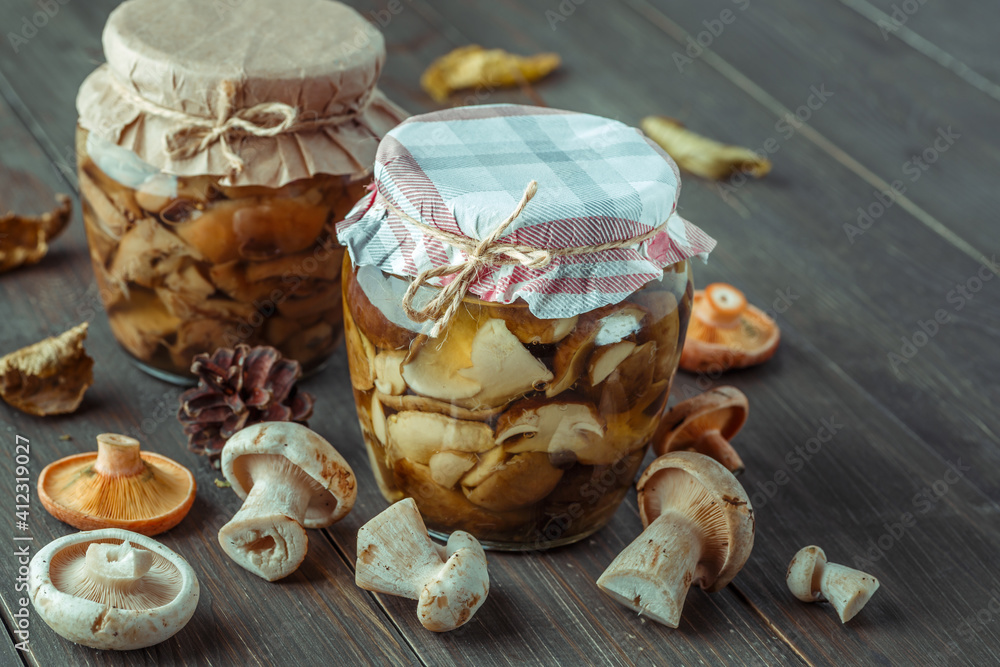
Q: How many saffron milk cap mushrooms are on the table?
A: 3